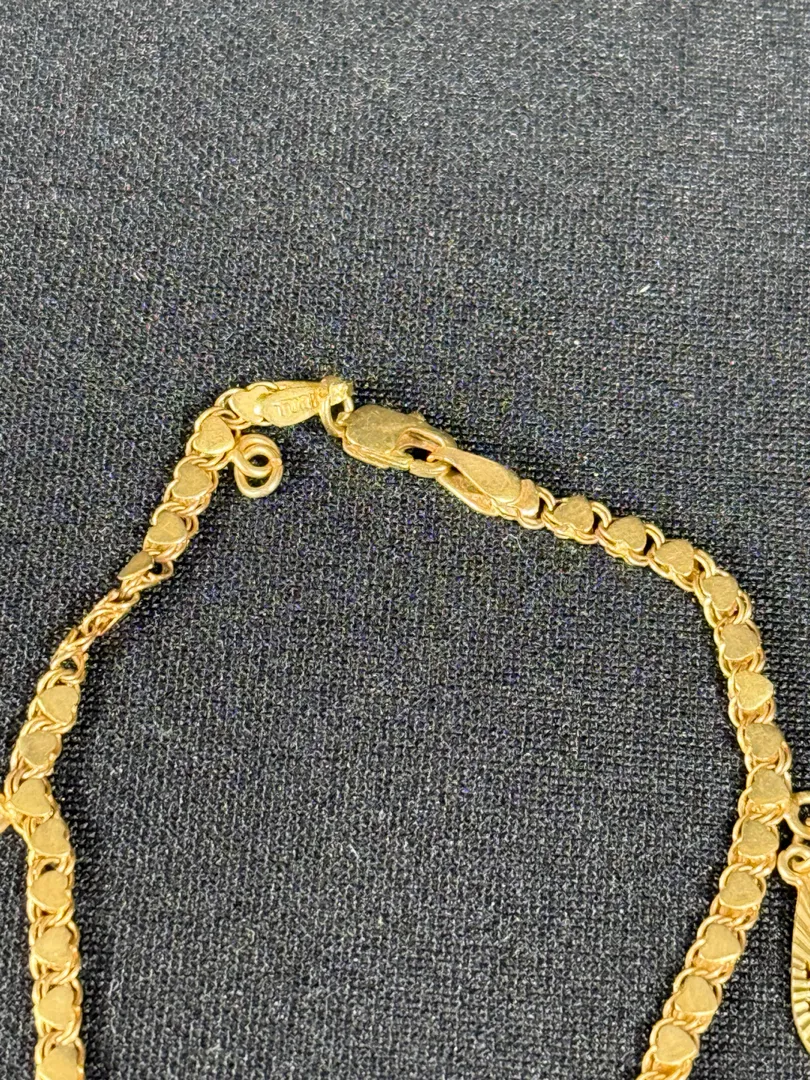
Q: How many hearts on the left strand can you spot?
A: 13